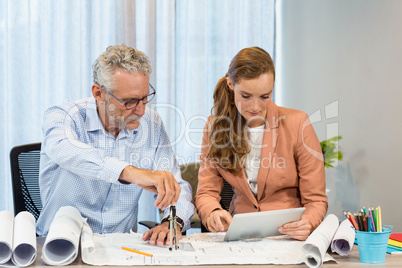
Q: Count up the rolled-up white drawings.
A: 5